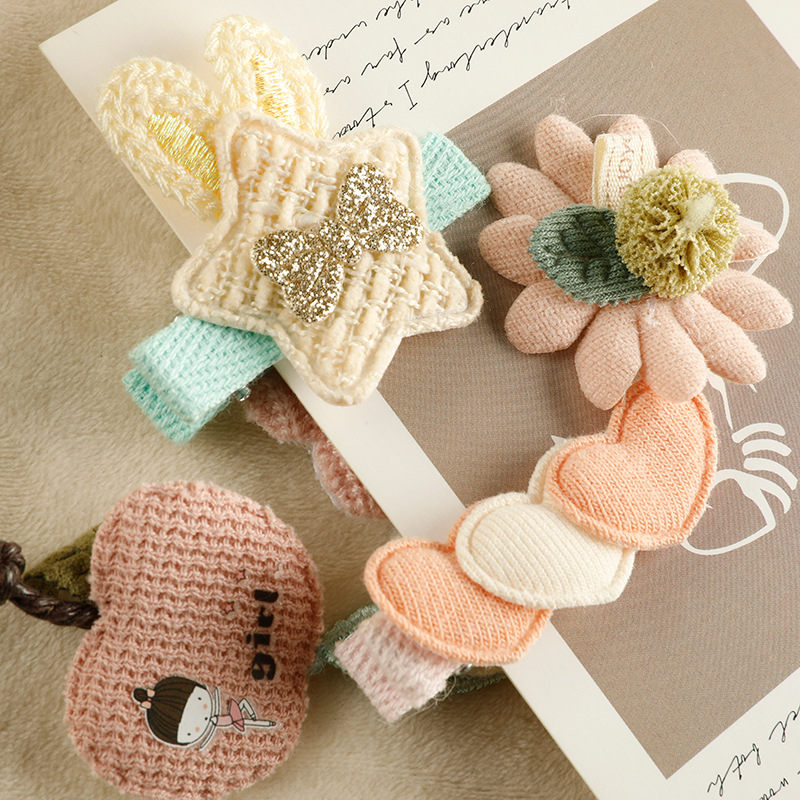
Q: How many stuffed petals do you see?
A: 11